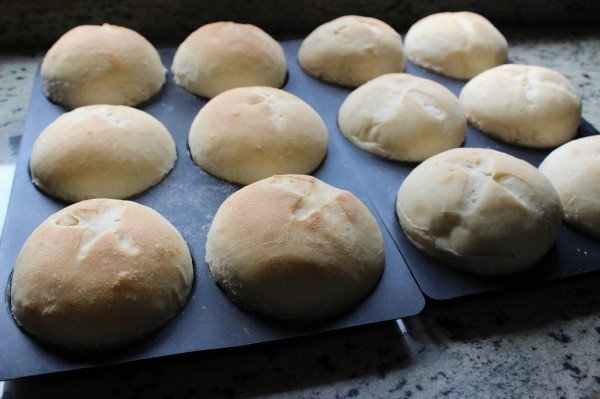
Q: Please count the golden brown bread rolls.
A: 12